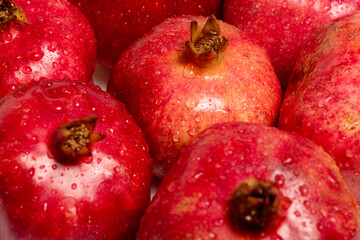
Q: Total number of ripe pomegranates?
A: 7